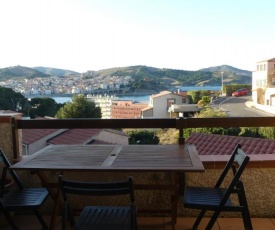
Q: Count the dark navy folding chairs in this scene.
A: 3